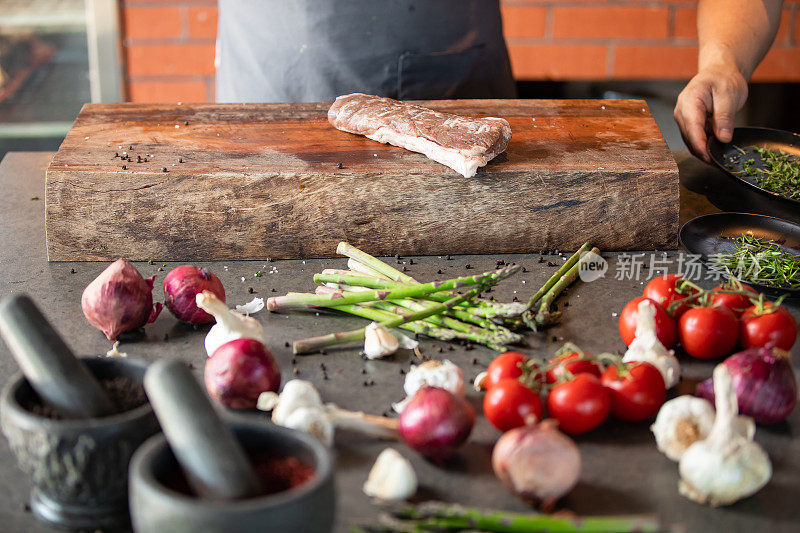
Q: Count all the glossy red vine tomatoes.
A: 10